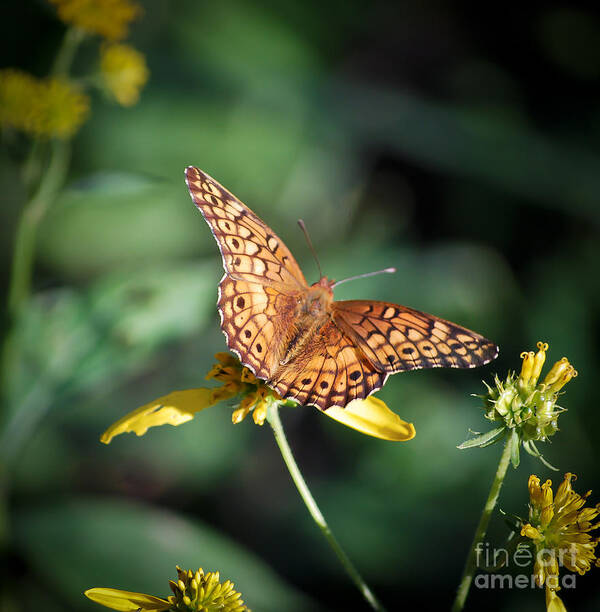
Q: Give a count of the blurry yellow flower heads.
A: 4